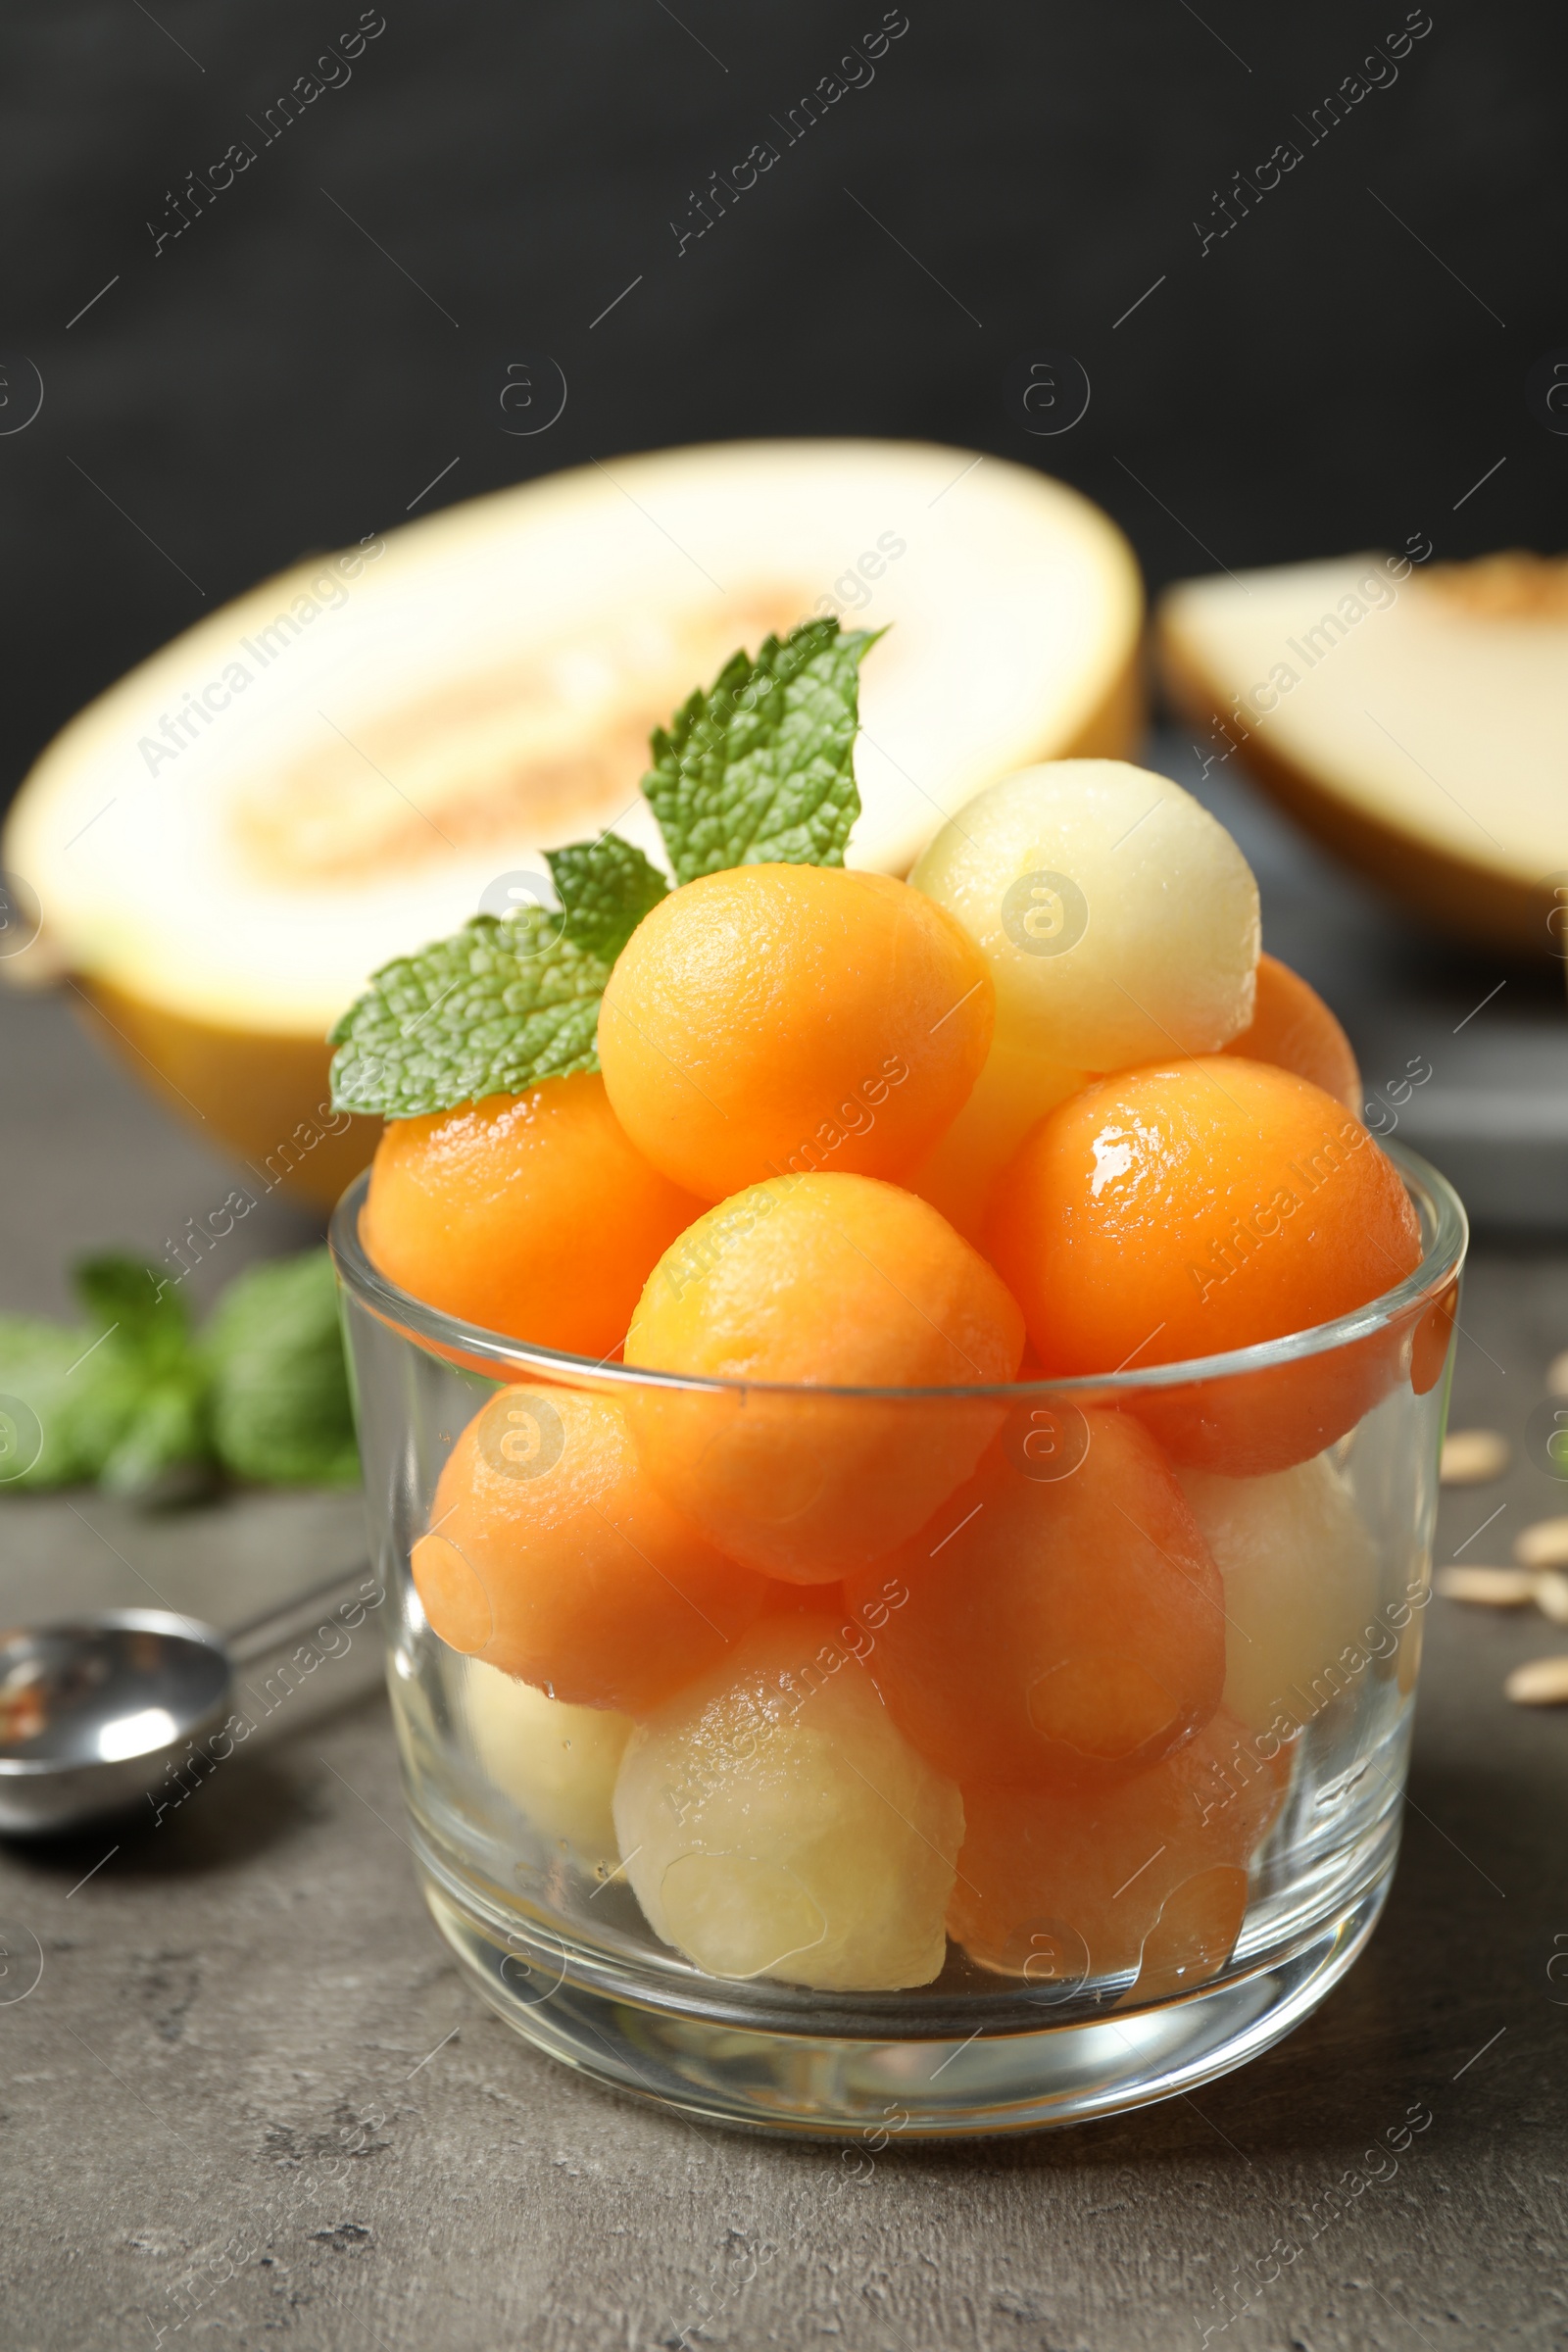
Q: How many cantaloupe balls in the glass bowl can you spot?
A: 8